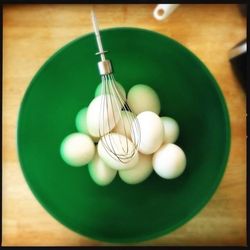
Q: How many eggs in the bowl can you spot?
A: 12